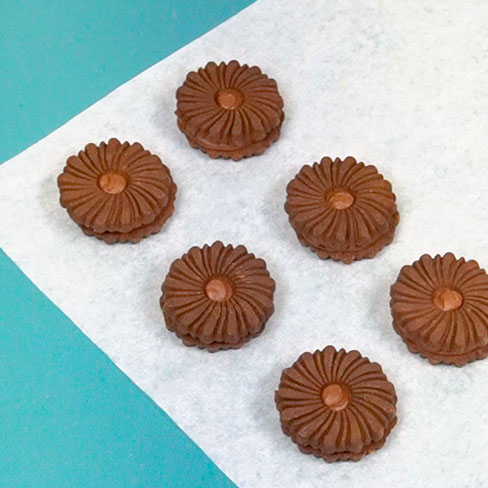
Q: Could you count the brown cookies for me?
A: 6